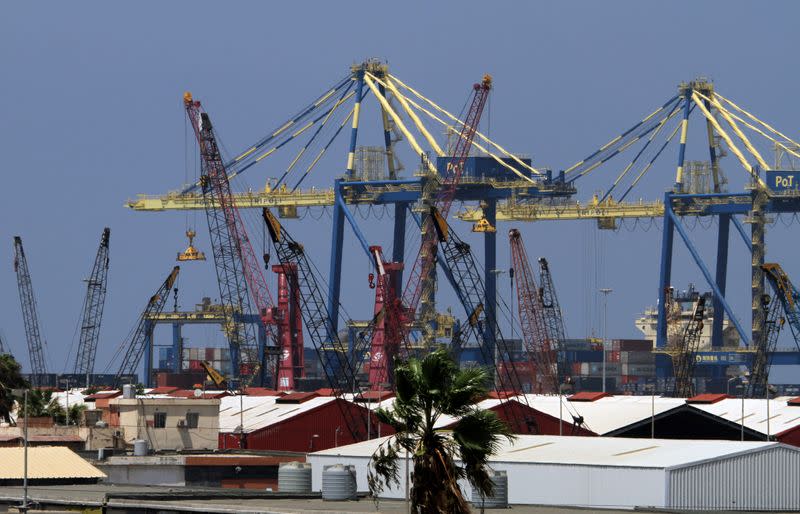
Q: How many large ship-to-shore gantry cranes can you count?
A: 2